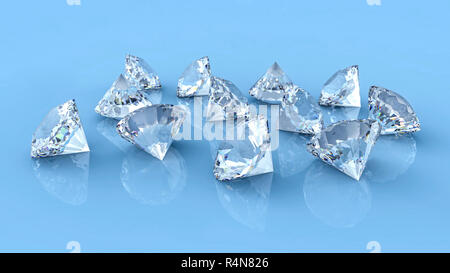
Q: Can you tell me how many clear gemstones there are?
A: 12